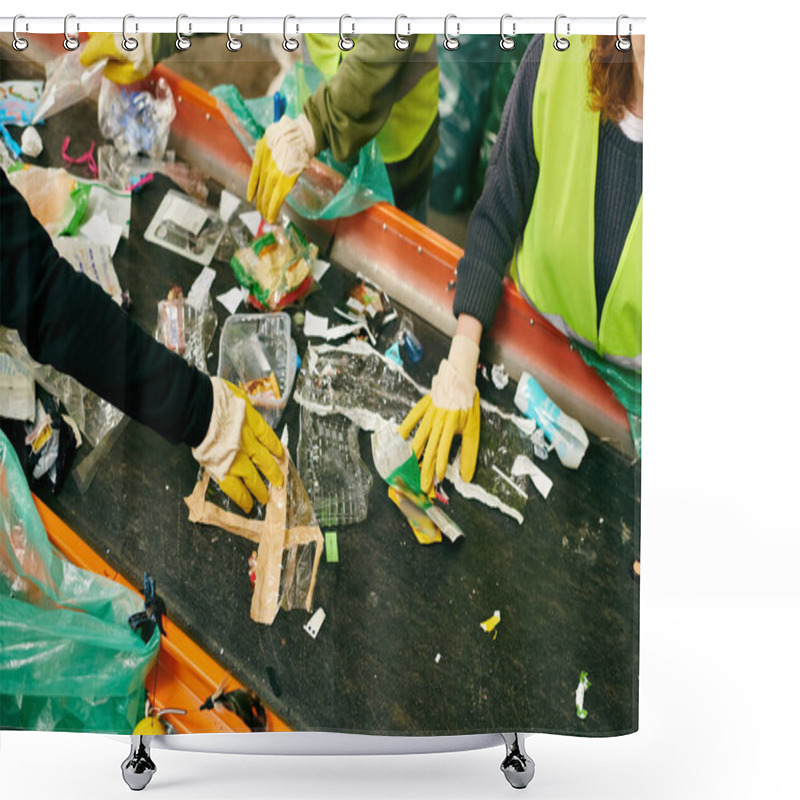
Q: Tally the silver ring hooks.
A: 12